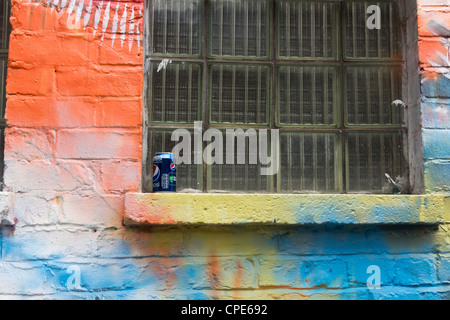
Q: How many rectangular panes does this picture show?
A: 12